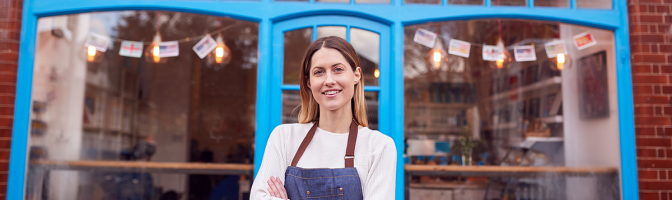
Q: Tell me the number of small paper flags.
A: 10